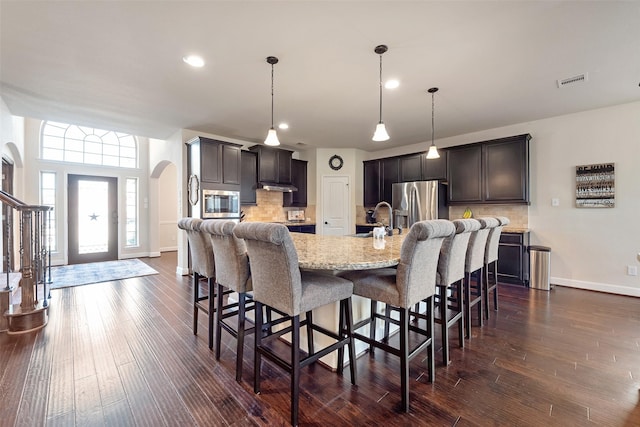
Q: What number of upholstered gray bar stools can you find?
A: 7